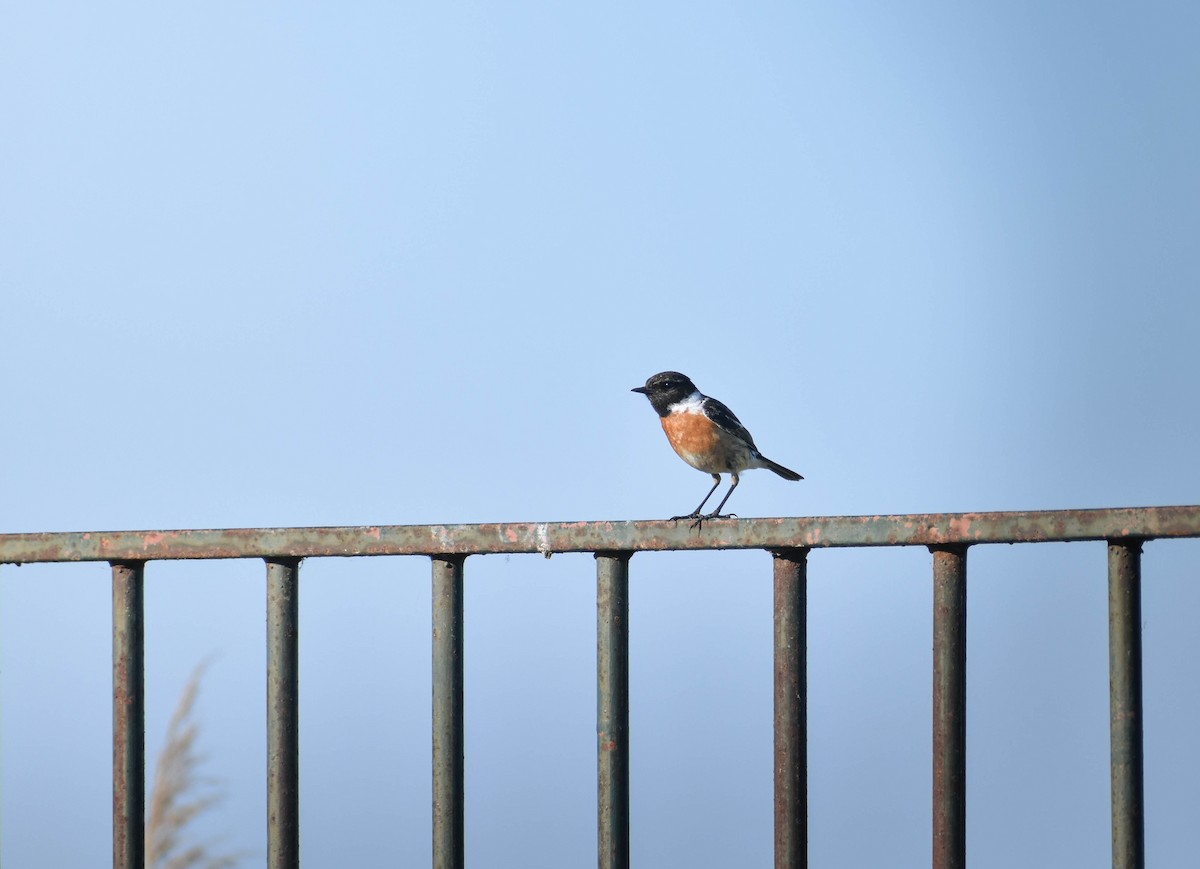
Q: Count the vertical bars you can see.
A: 7